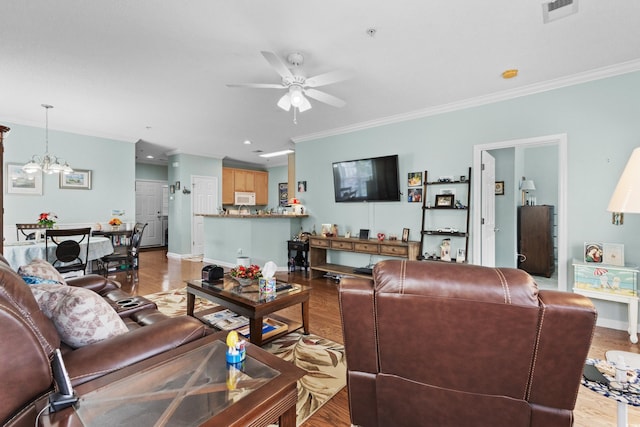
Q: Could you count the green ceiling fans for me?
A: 0